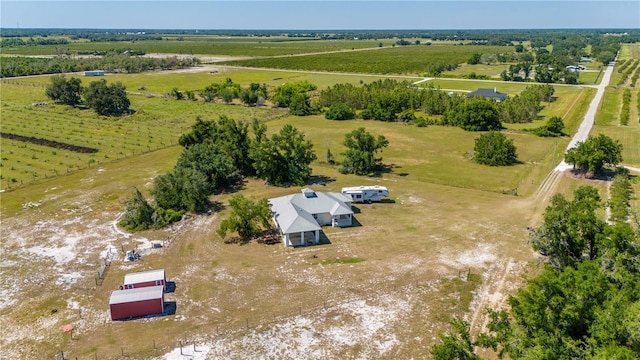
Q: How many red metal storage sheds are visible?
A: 2